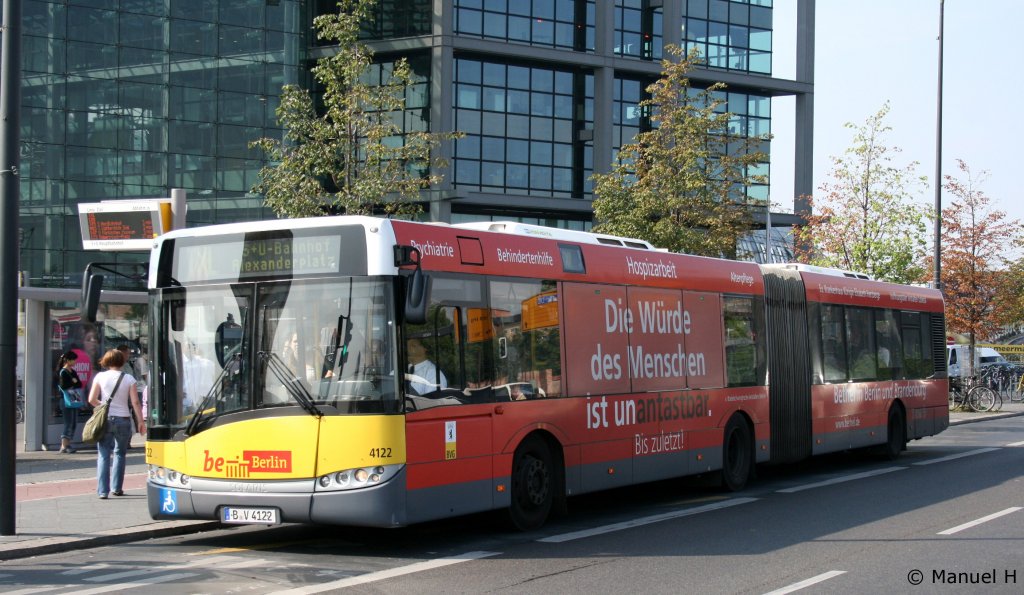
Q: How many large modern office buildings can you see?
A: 1